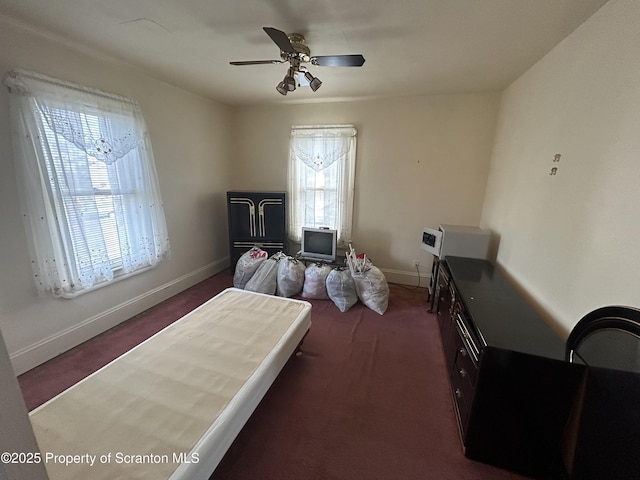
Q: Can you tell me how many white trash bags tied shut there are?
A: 5